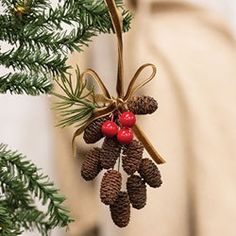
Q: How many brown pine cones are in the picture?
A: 9